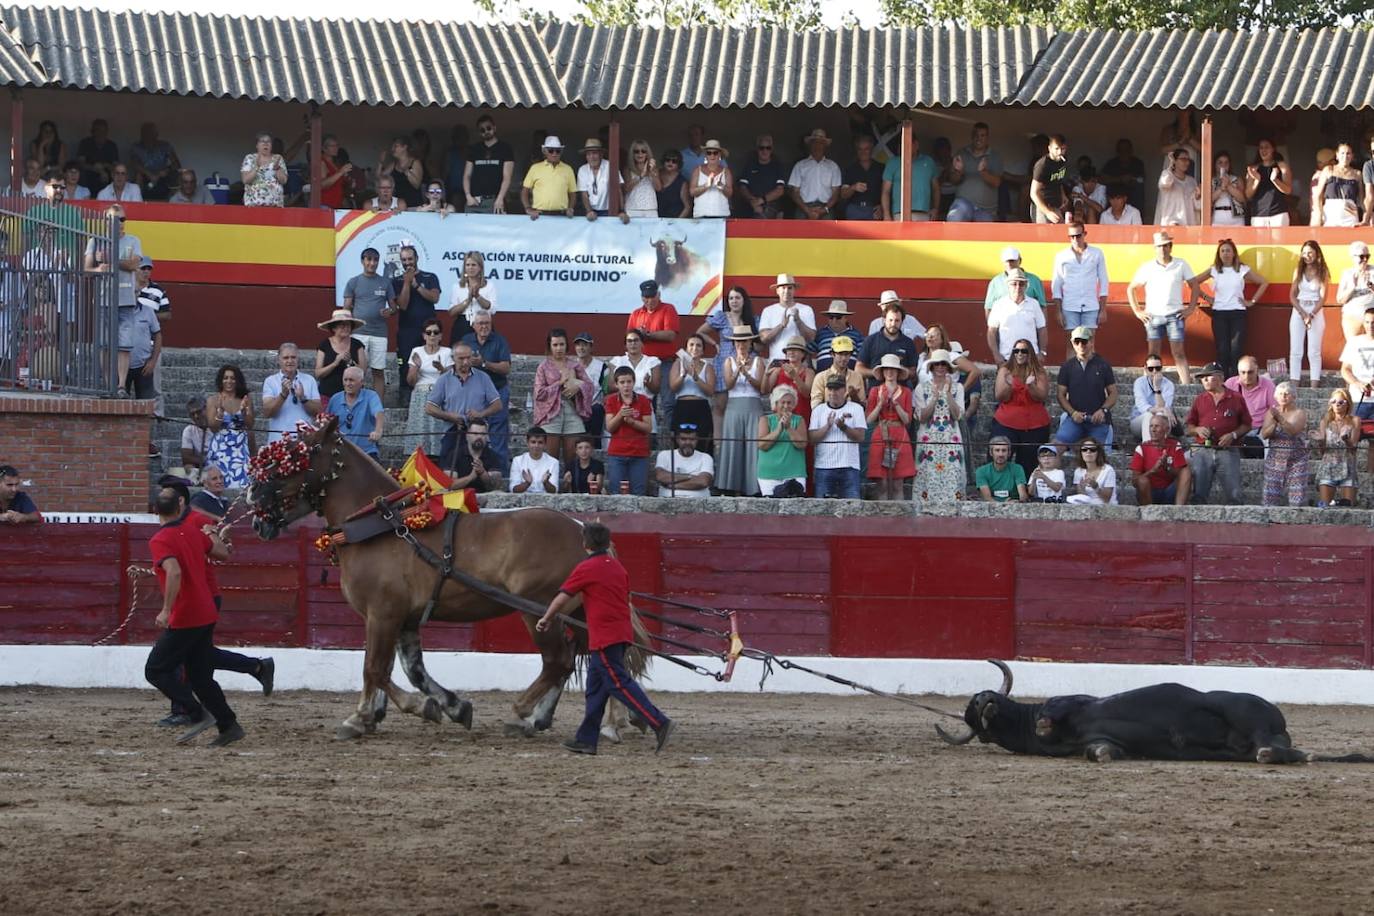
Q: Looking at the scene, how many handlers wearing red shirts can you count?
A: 3